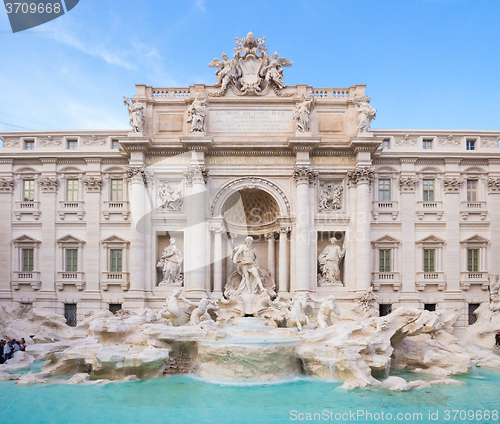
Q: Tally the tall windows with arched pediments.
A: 6